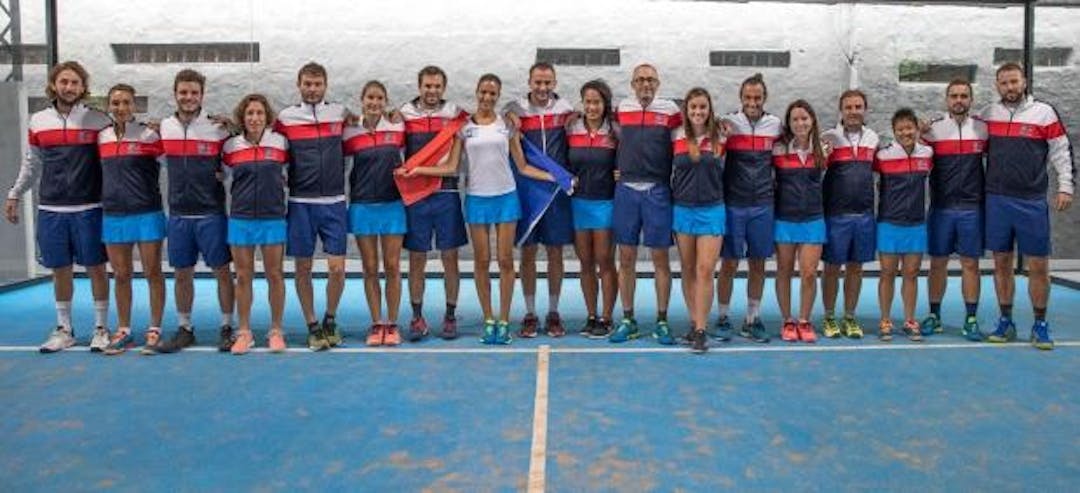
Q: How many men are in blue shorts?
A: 10